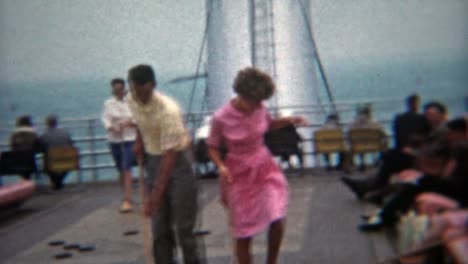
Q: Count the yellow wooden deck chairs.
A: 3